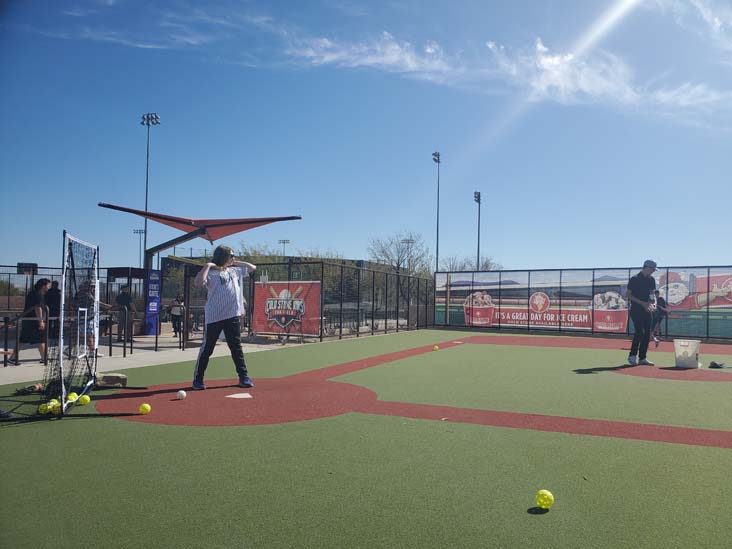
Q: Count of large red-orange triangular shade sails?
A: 1